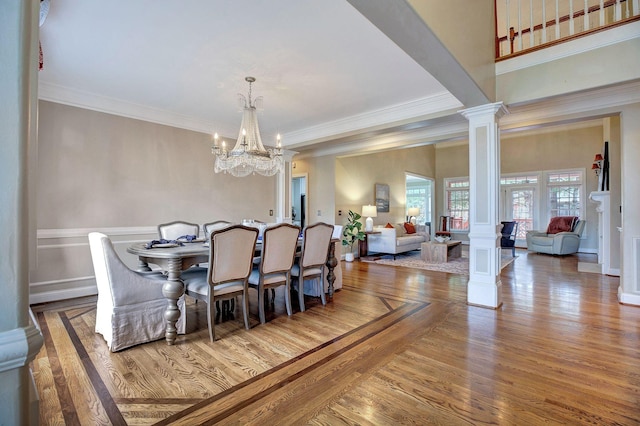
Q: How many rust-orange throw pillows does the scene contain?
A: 2